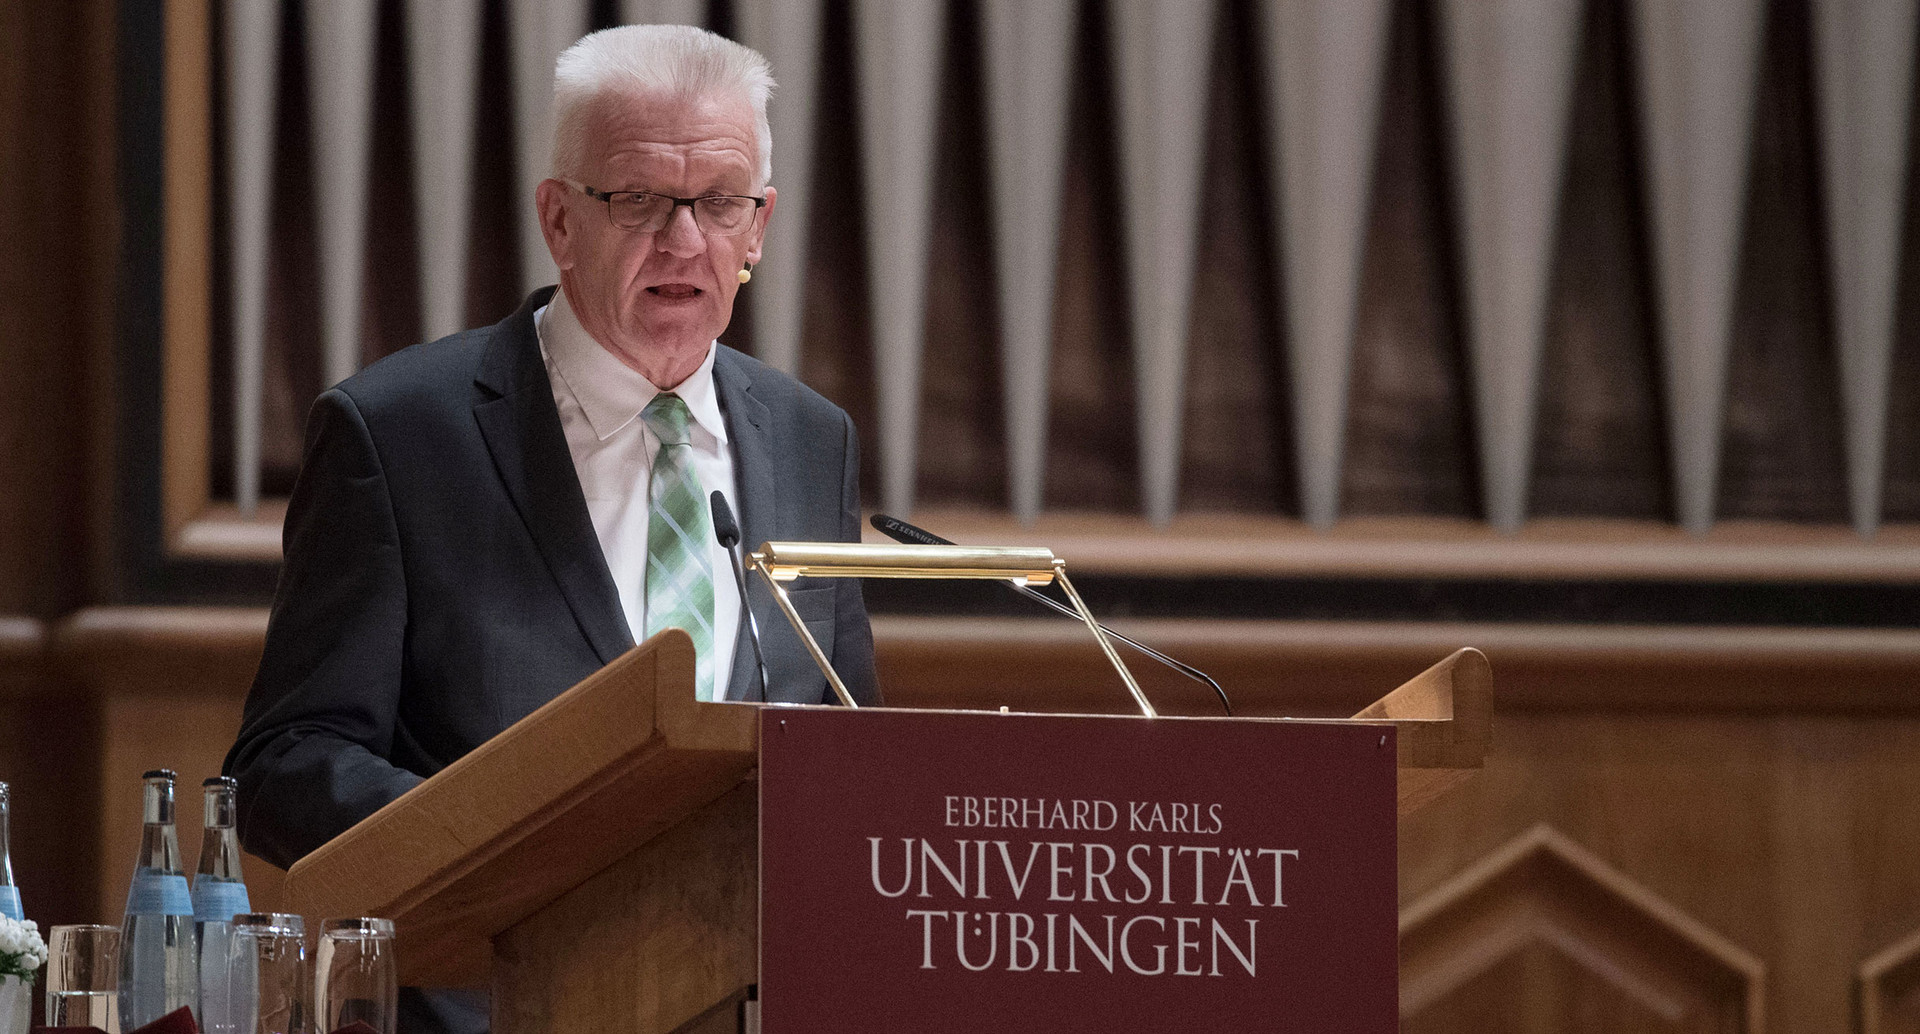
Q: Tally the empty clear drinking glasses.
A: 2